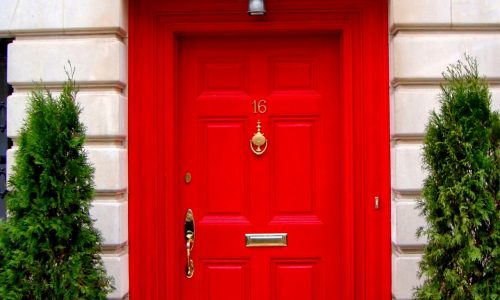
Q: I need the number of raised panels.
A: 6